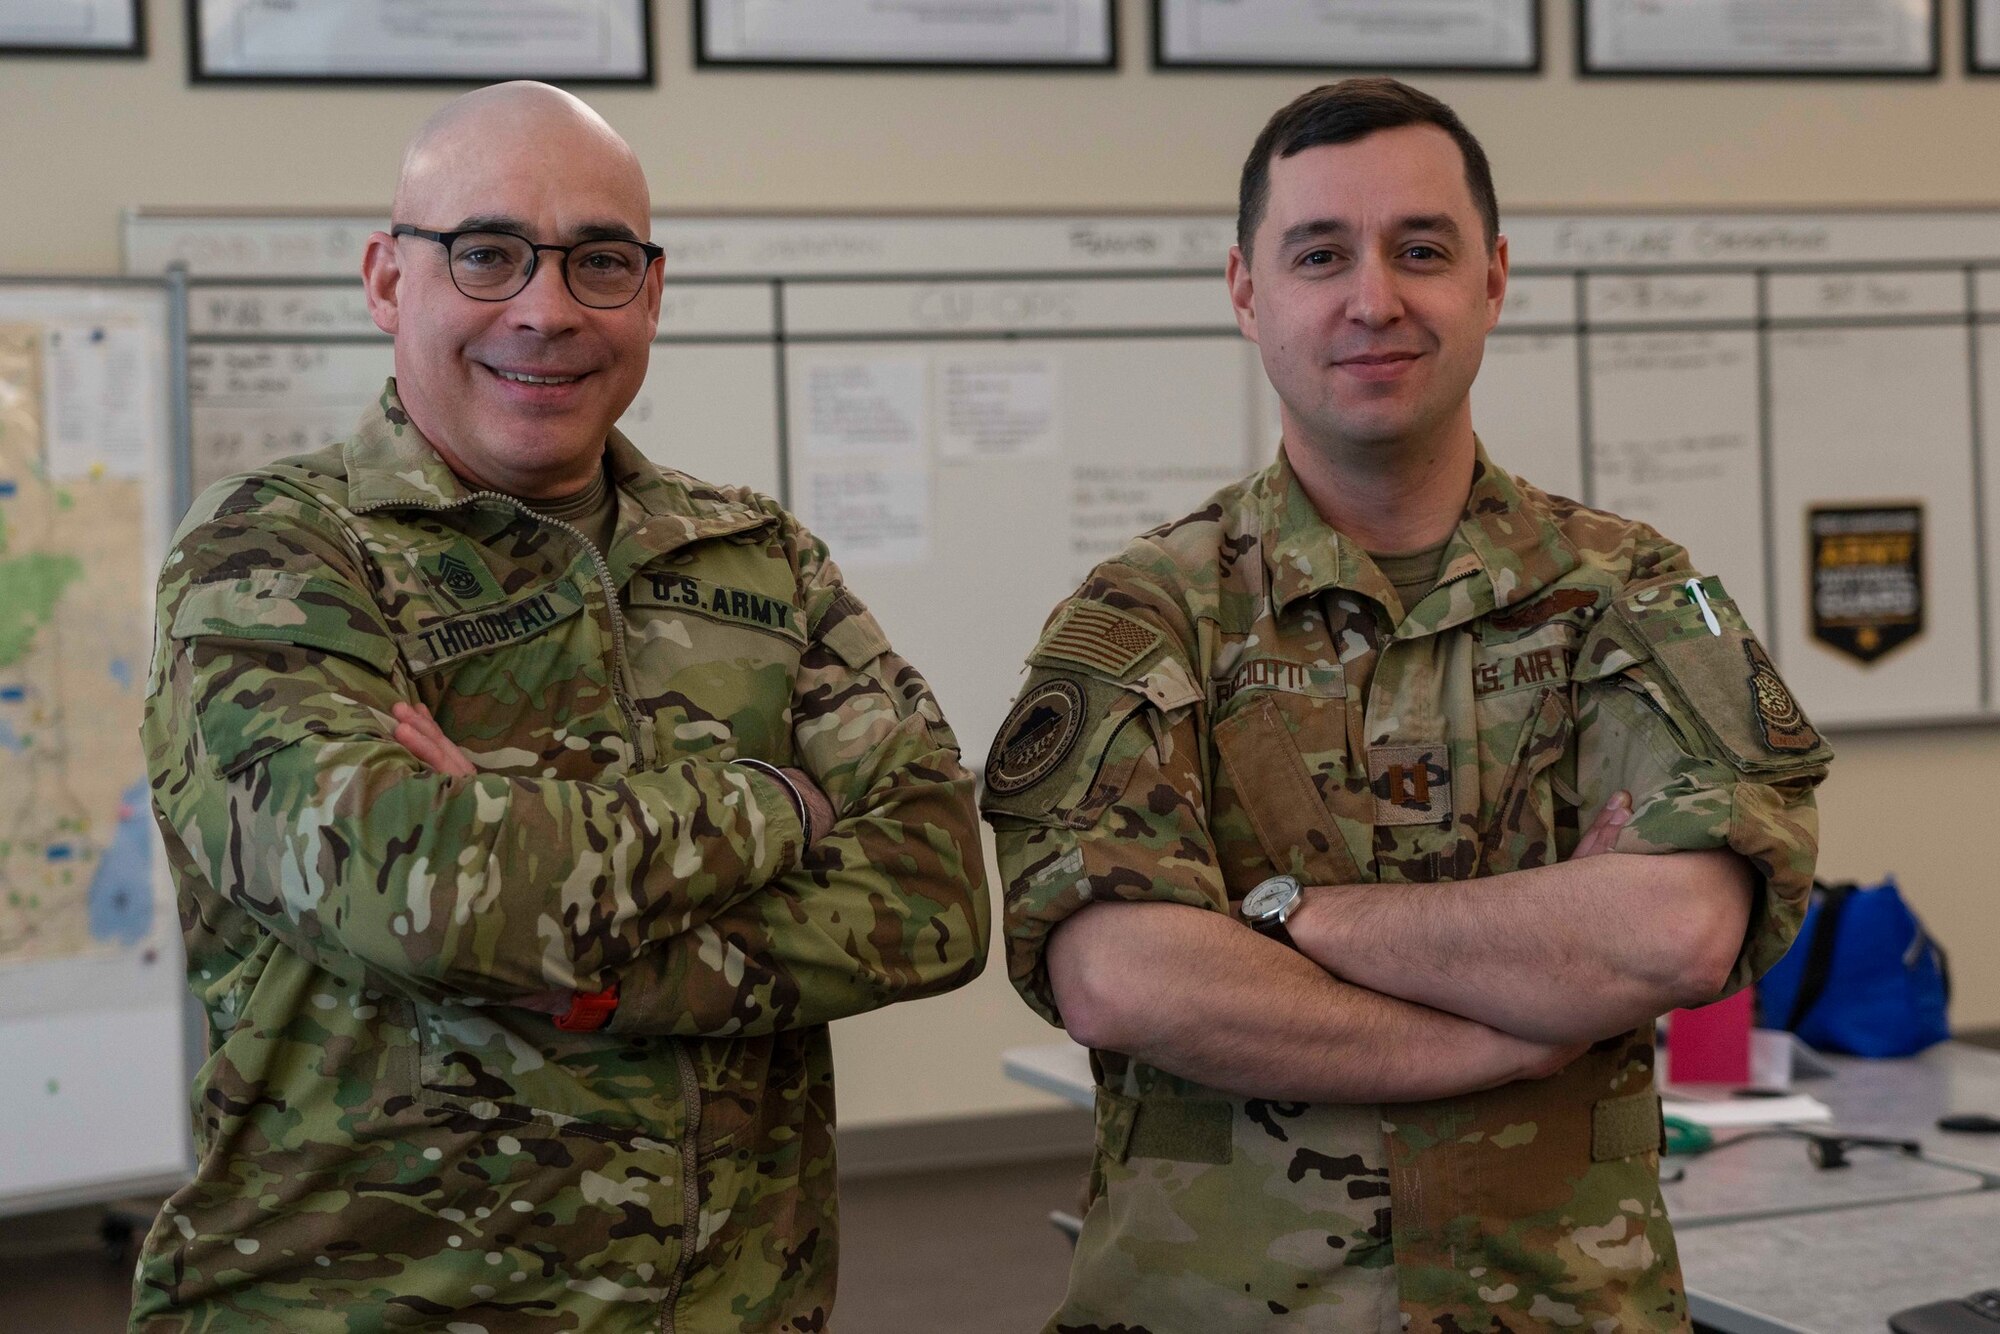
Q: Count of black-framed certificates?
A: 6